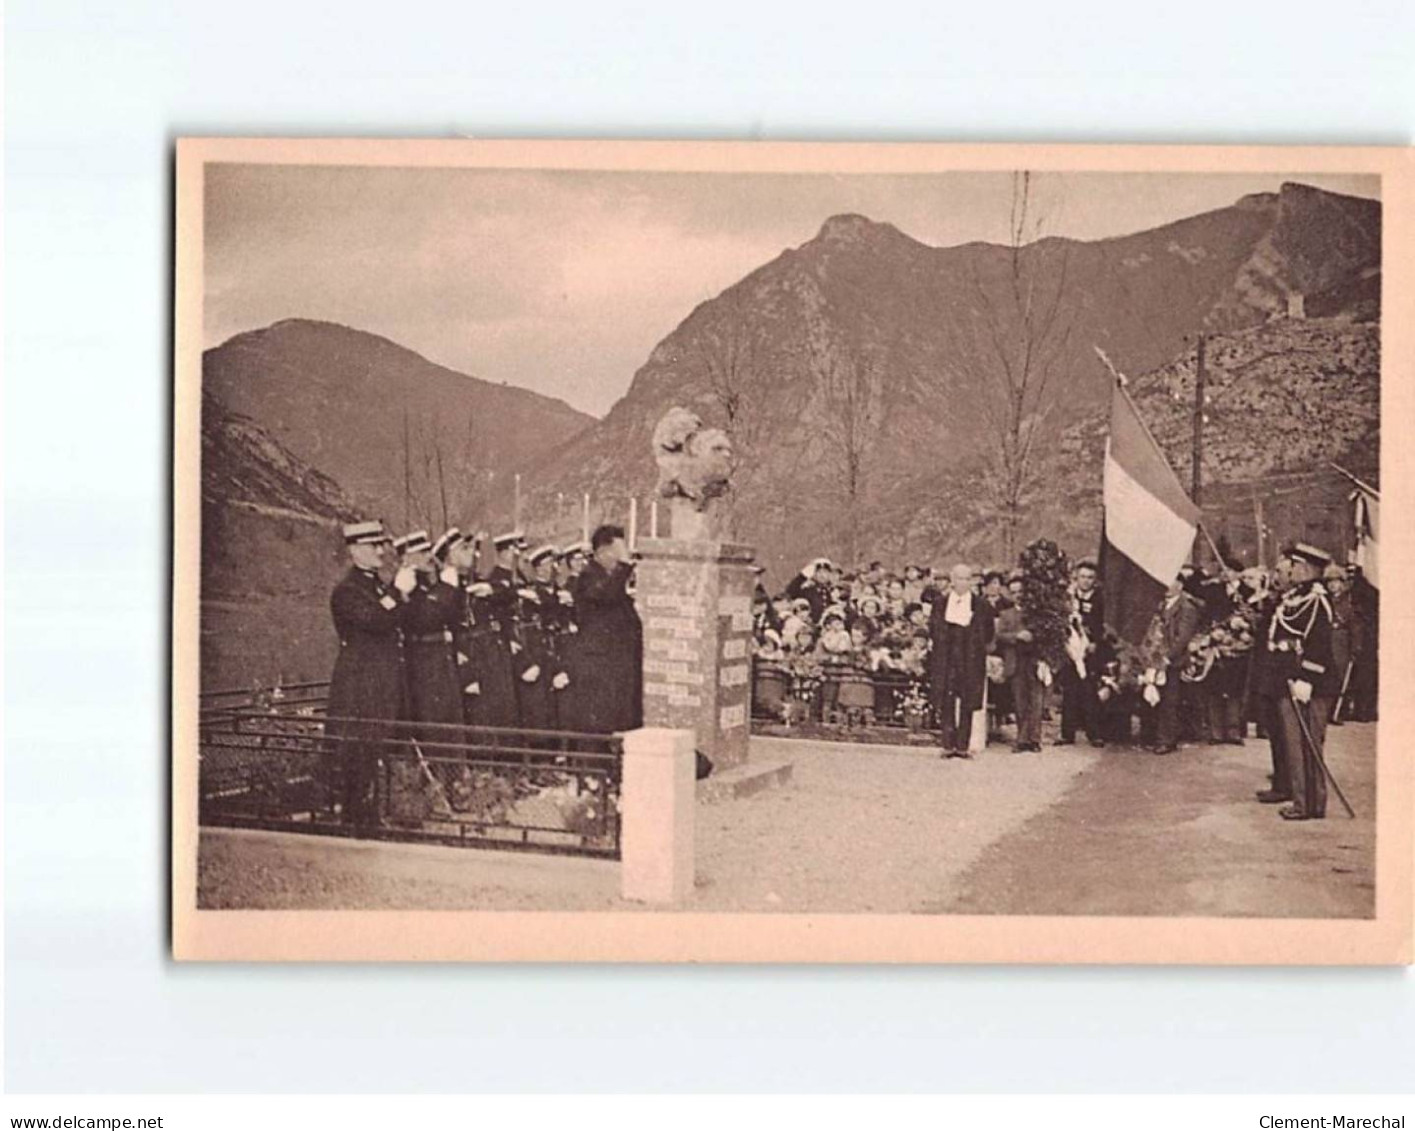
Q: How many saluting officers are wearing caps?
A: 6